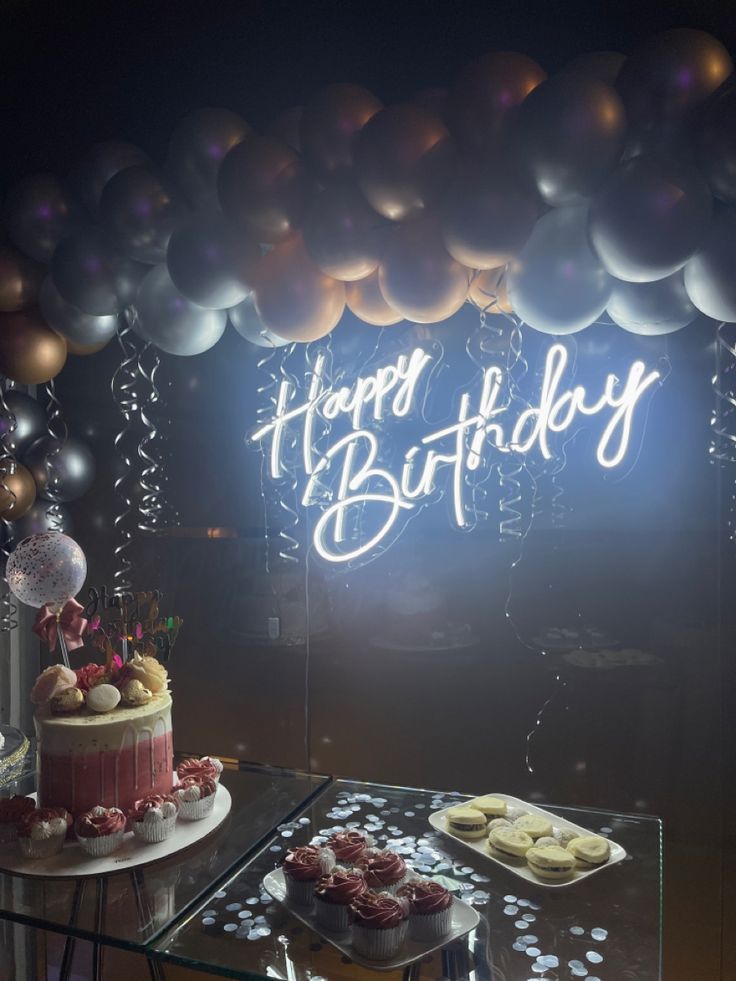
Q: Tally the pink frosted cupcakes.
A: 12